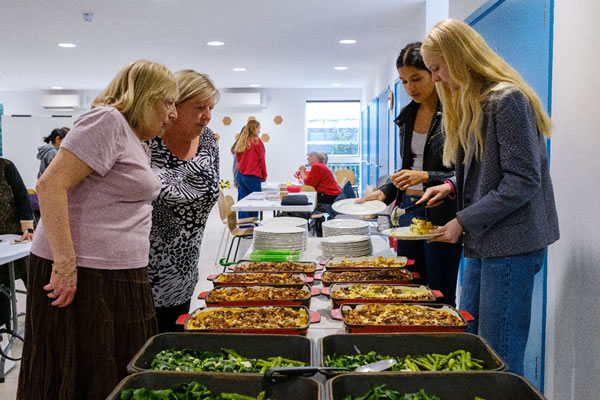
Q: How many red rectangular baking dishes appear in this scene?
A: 8